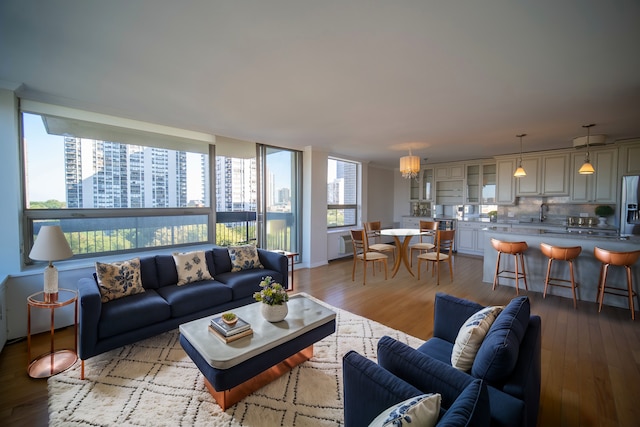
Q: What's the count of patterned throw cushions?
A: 5